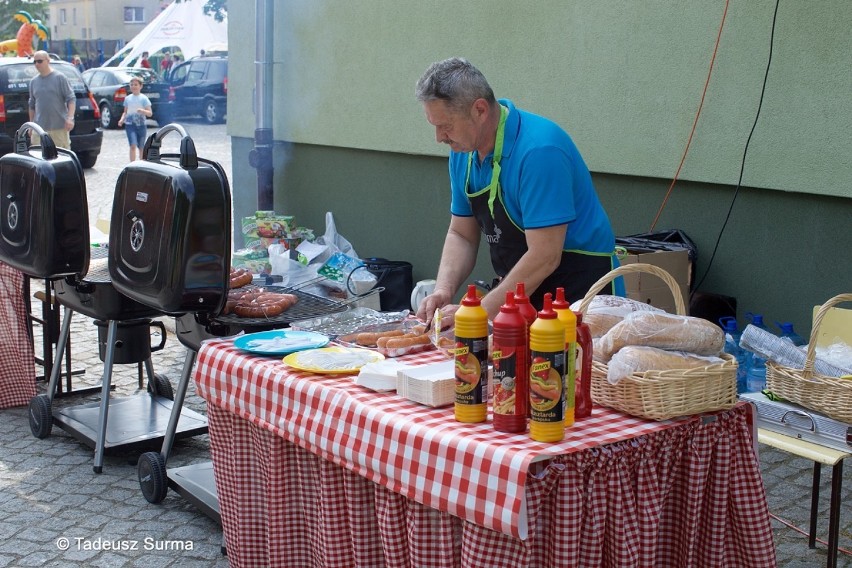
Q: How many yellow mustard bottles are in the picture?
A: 3